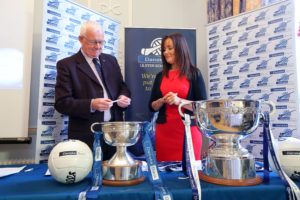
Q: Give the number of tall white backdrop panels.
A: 2